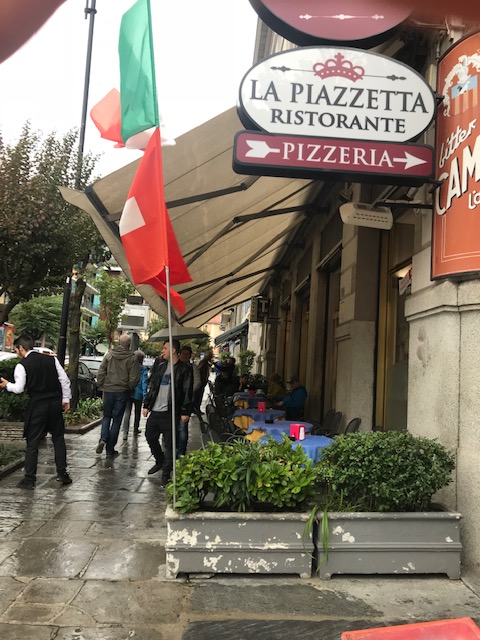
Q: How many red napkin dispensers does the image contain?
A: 3